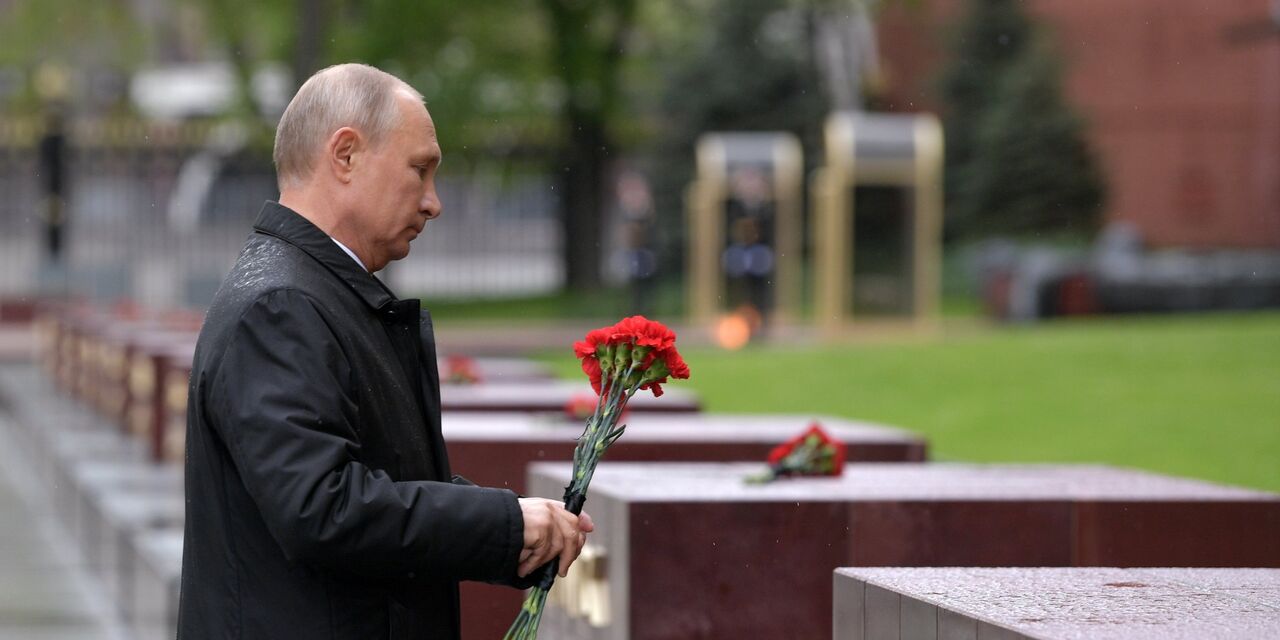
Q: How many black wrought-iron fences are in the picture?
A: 1